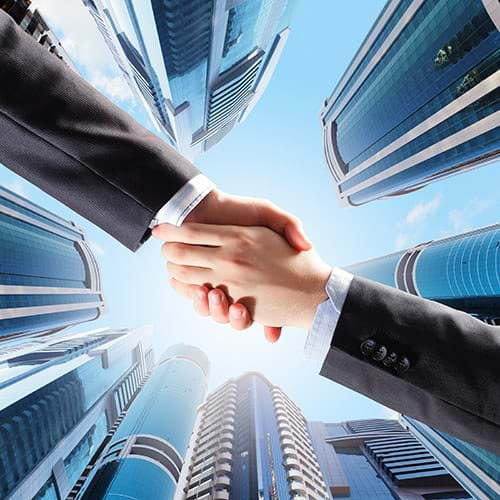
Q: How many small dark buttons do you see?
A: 4